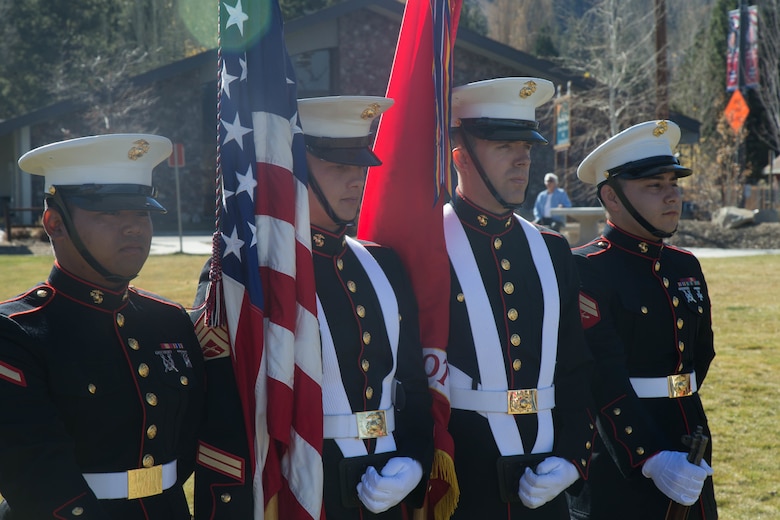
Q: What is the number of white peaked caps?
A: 4